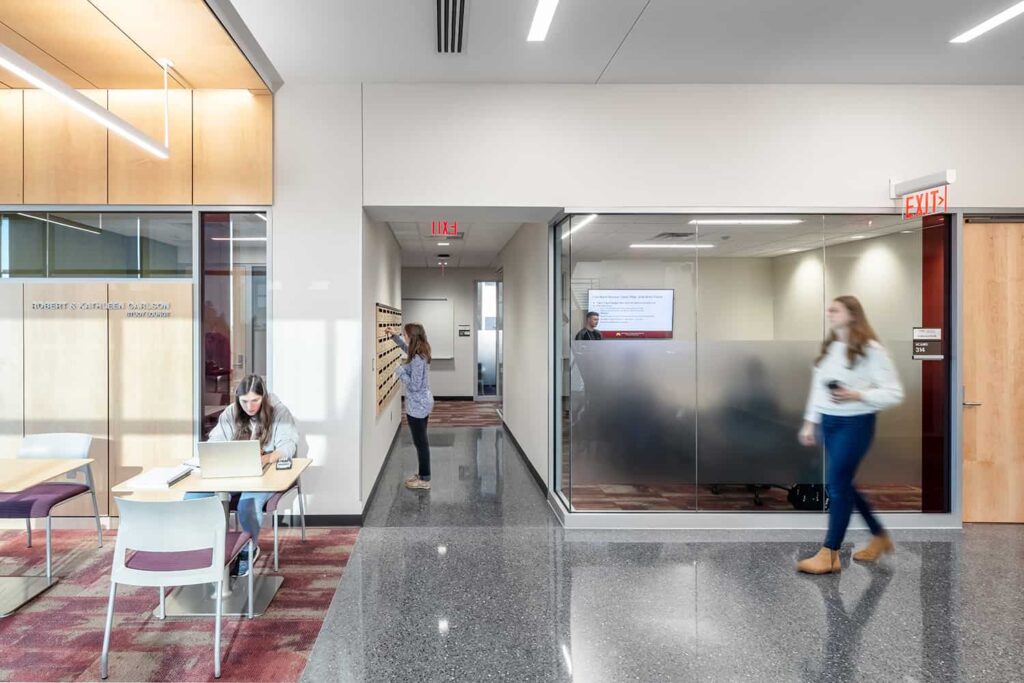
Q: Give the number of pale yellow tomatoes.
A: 0